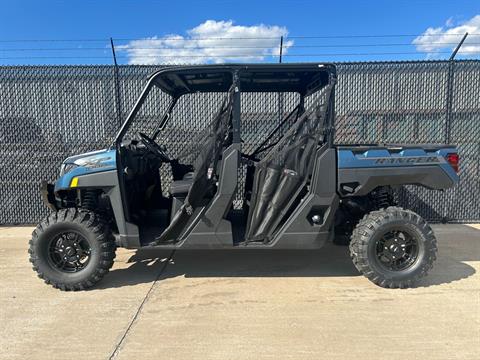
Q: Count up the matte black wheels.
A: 2